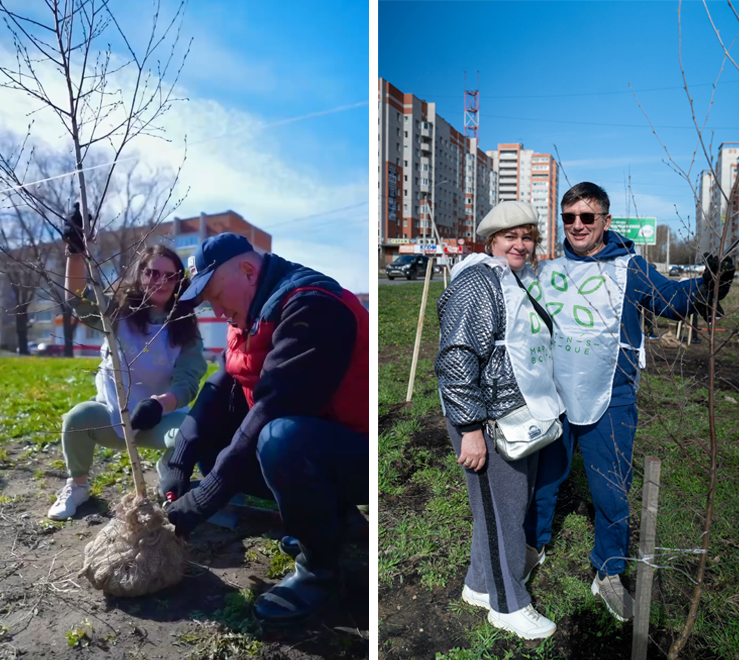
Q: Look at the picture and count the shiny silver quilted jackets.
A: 1